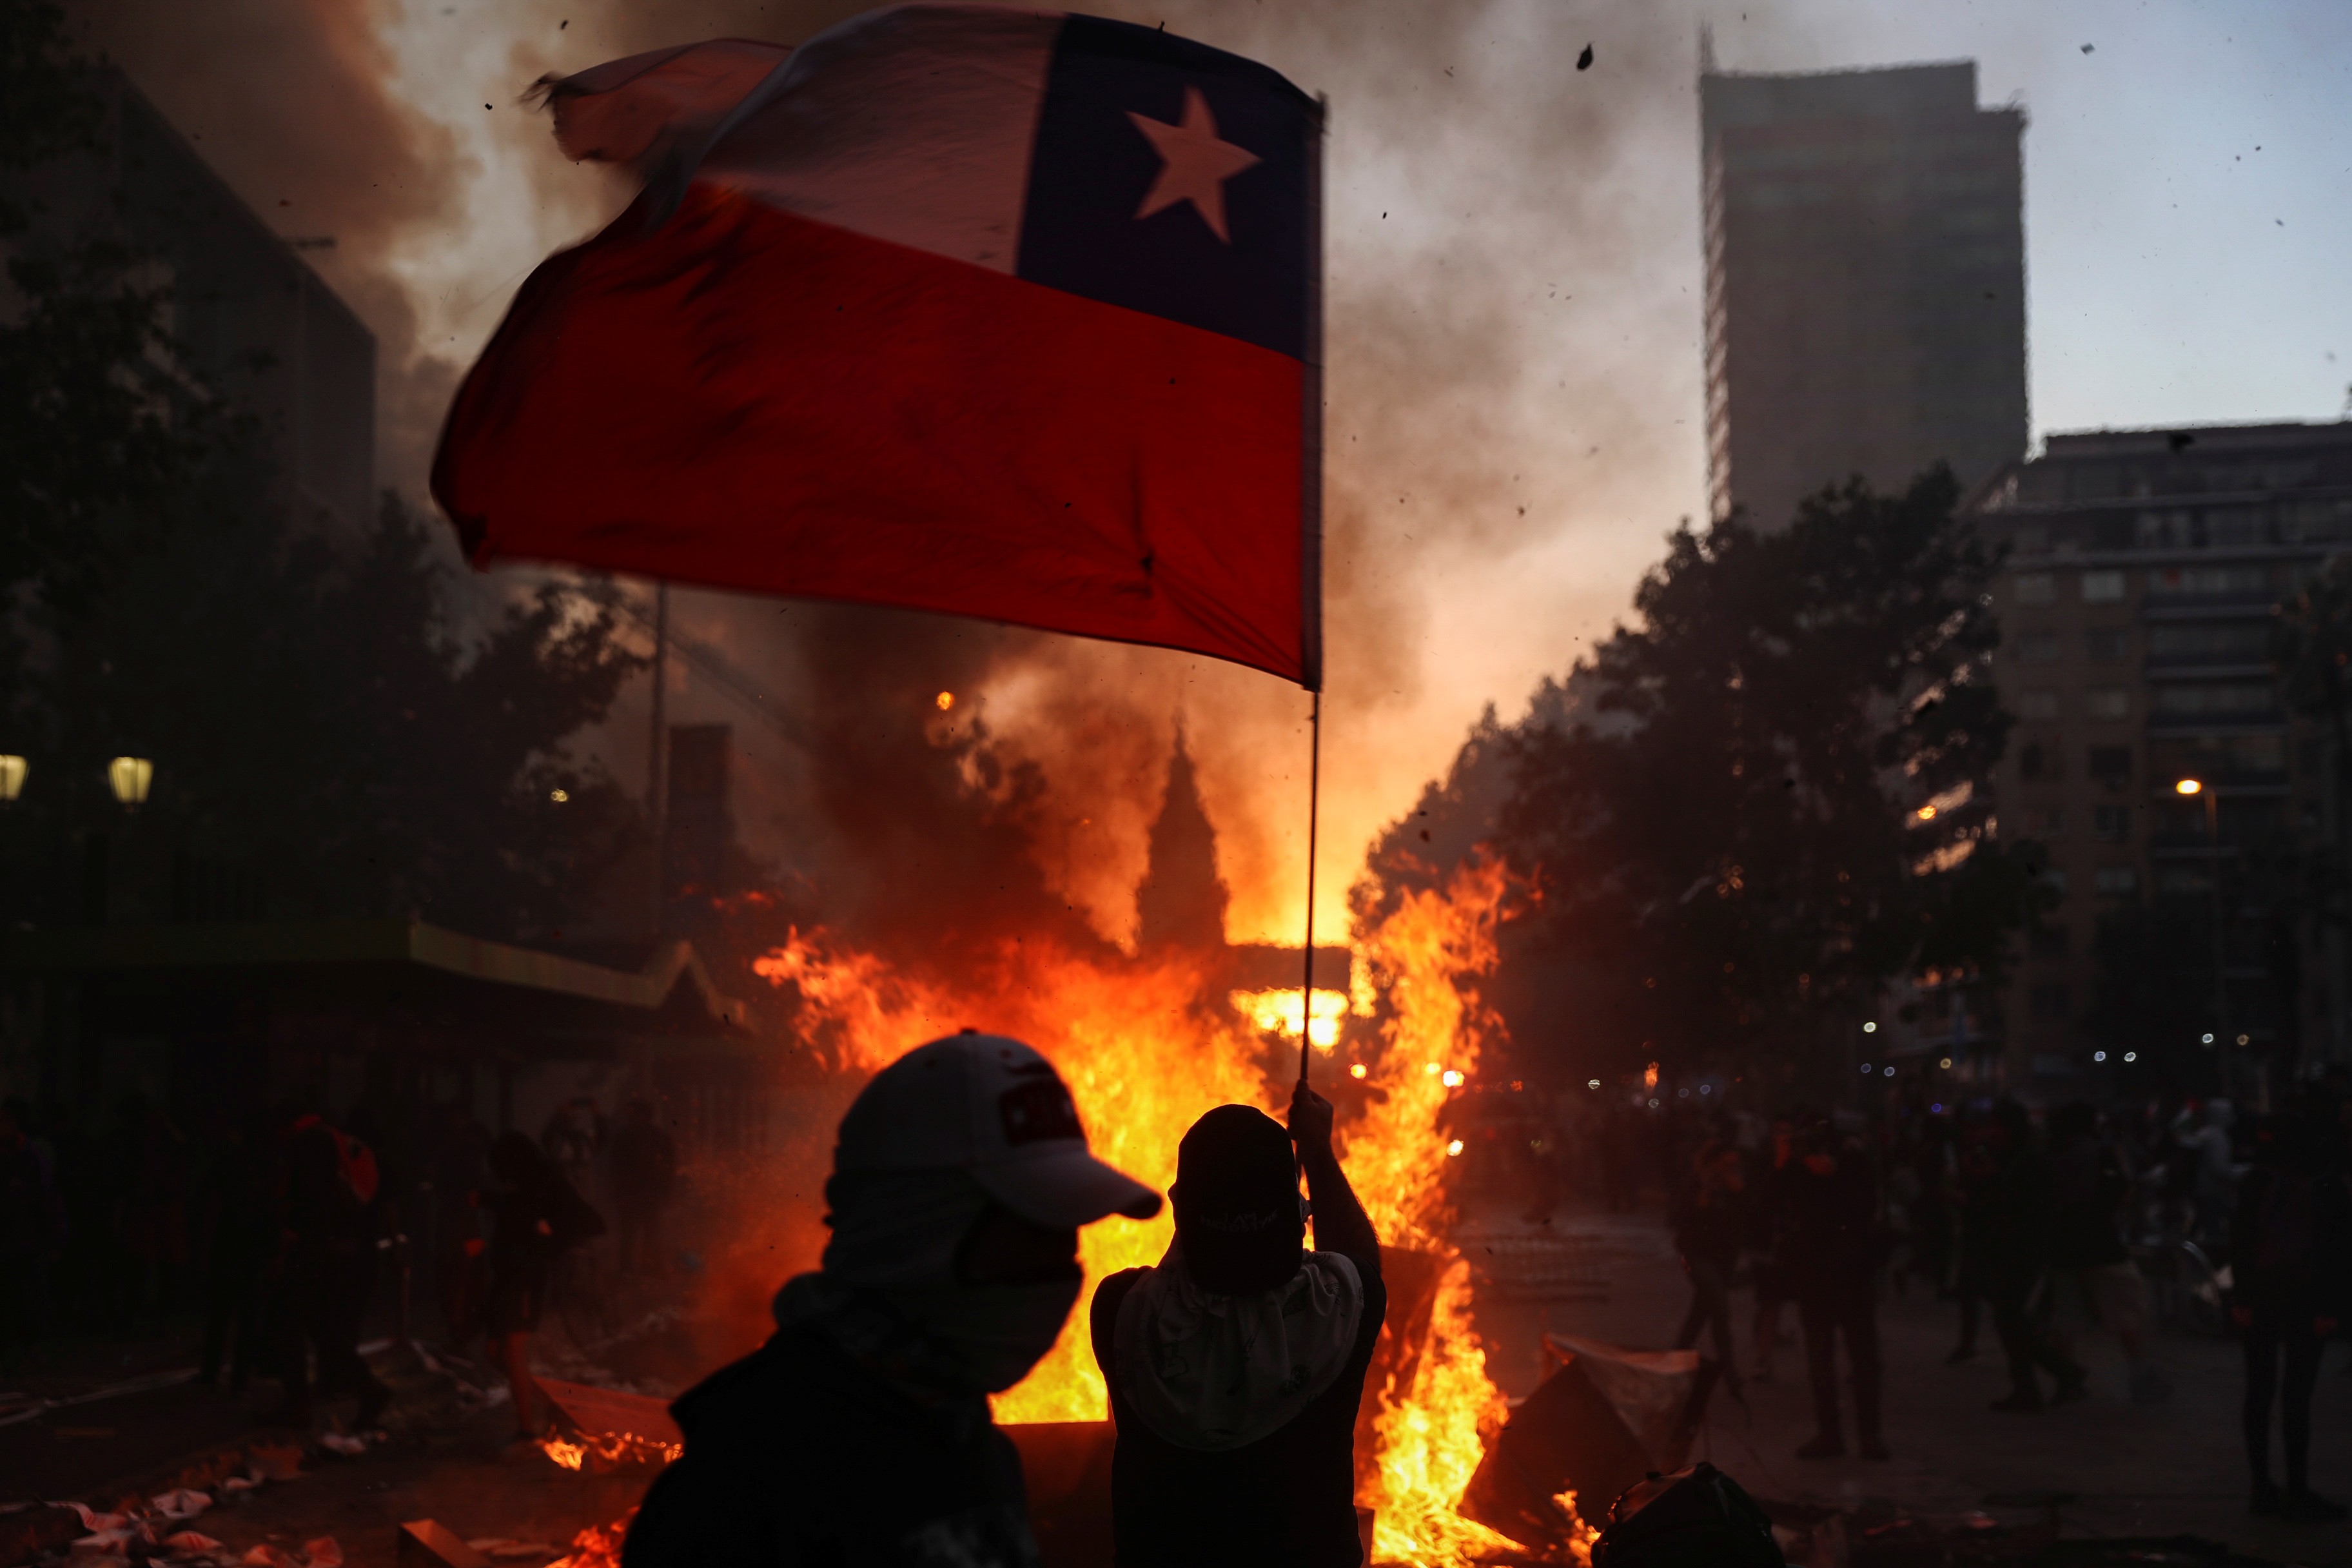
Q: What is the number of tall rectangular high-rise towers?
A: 1